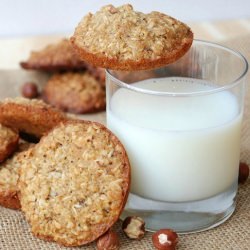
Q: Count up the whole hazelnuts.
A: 5